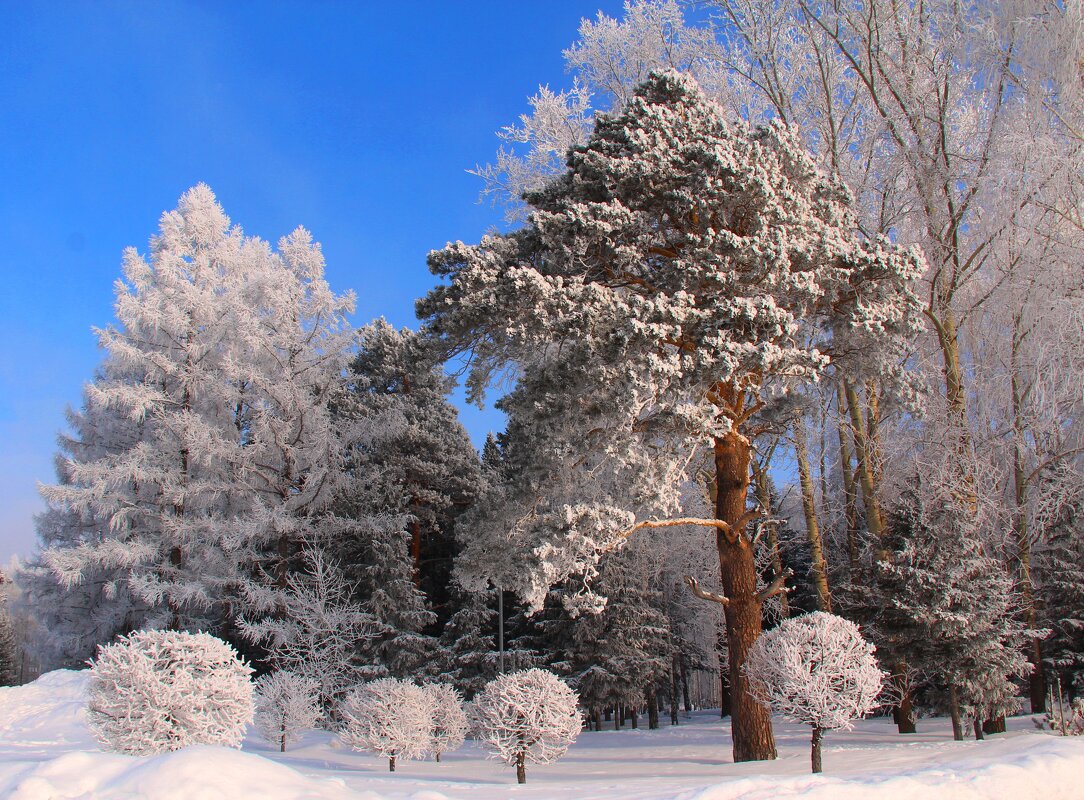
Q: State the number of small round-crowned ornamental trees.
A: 6